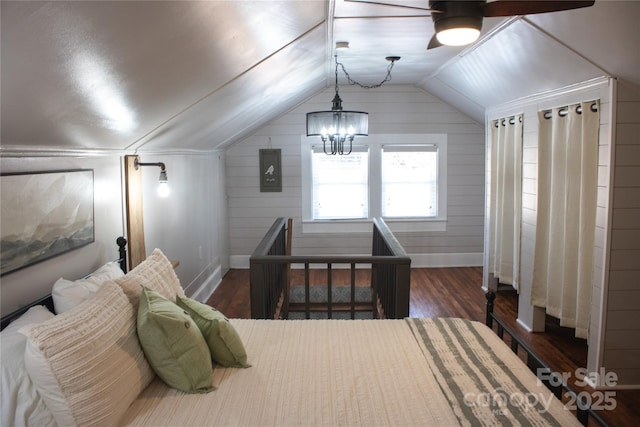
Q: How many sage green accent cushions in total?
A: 2